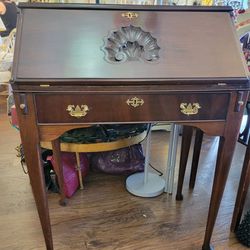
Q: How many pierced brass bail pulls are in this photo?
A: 2